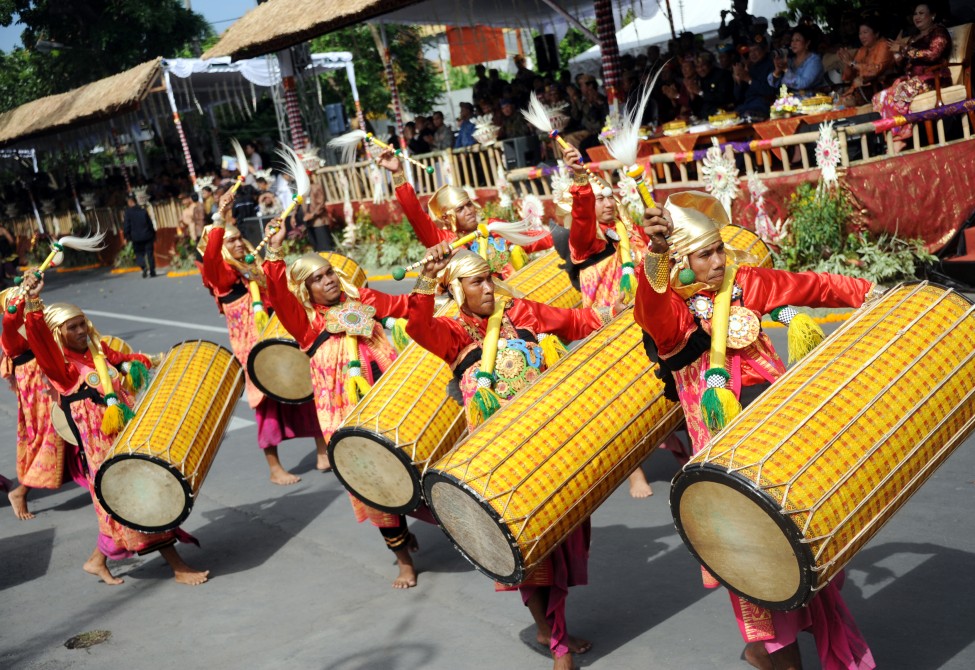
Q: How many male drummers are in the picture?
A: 8